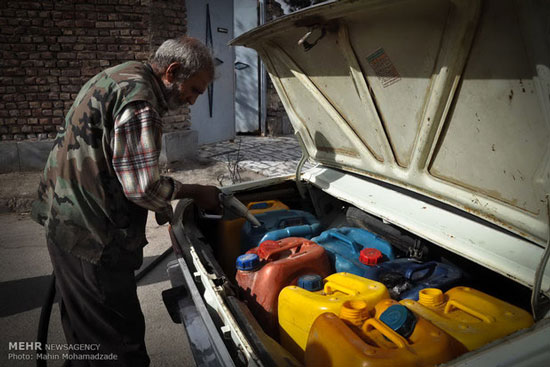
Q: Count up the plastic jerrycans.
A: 8